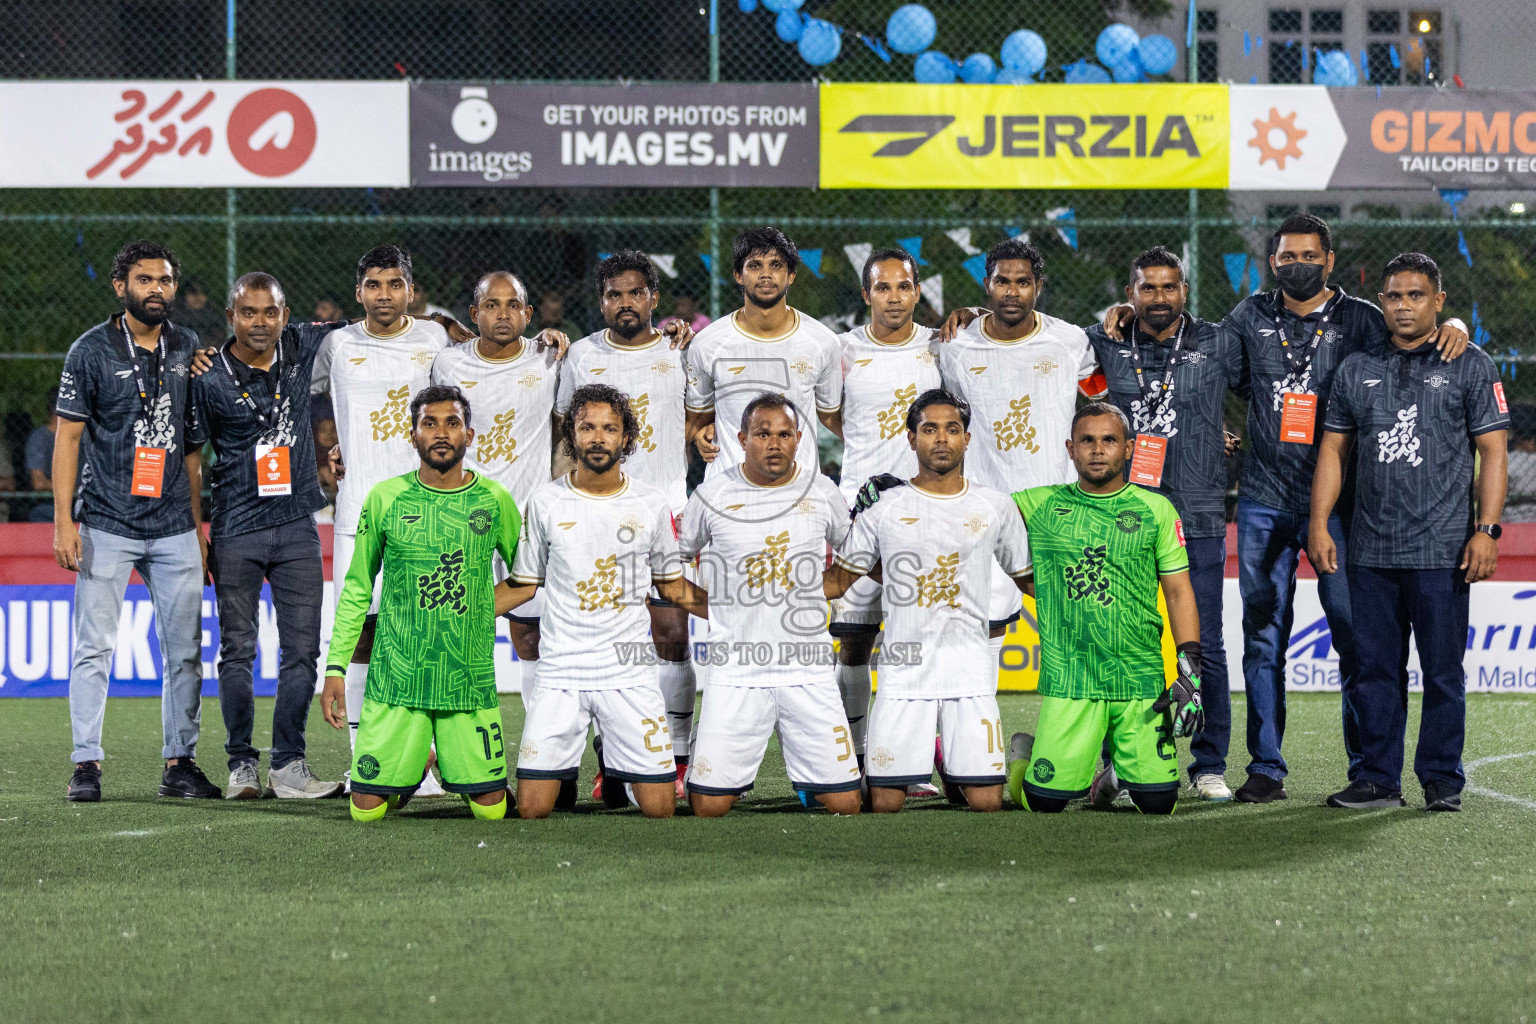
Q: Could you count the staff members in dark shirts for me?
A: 5